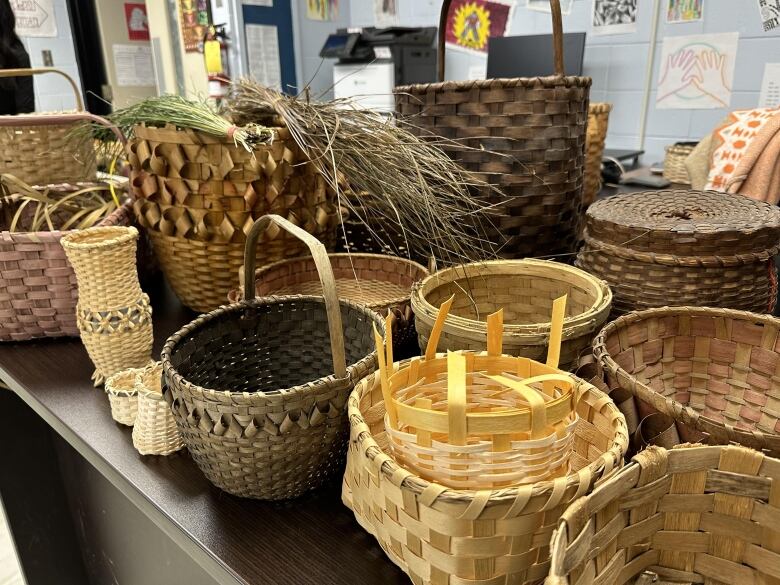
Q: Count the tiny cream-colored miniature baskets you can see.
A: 2